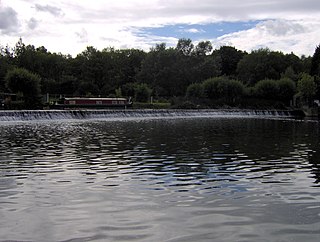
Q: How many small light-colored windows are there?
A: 4